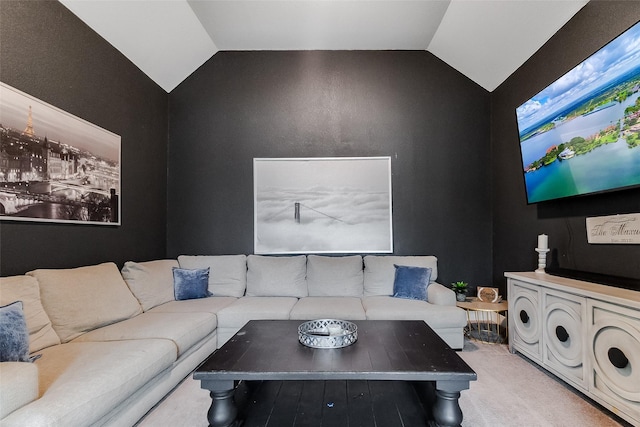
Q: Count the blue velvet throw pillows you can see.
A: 3